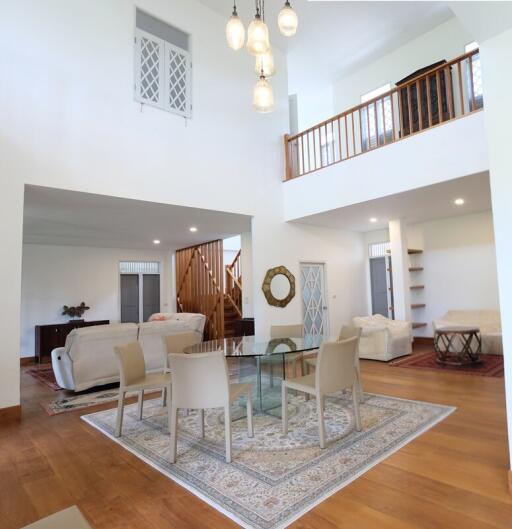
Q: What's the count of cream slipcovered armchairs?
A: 1